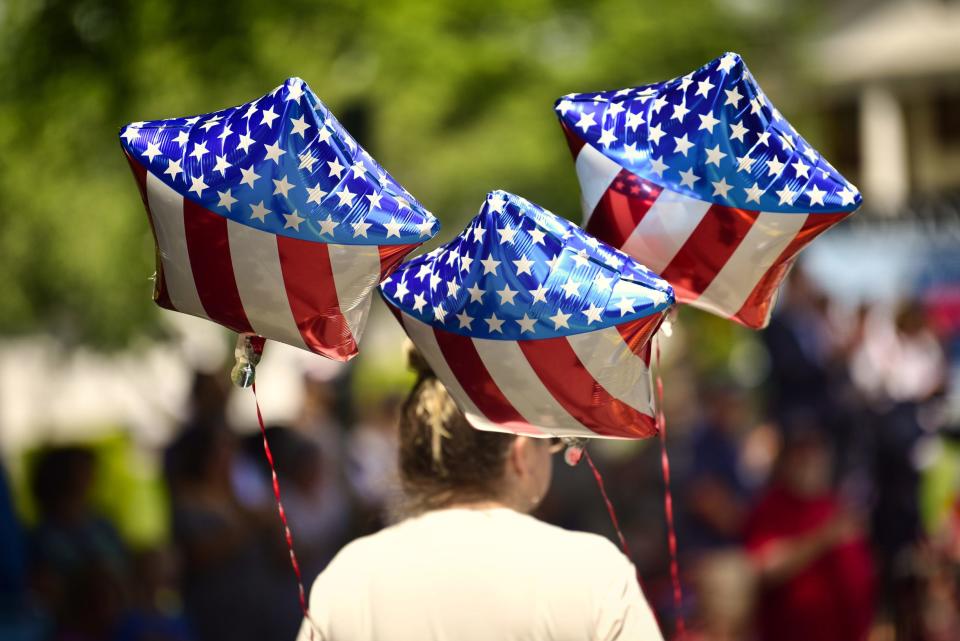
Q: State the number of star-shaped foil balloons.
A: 3